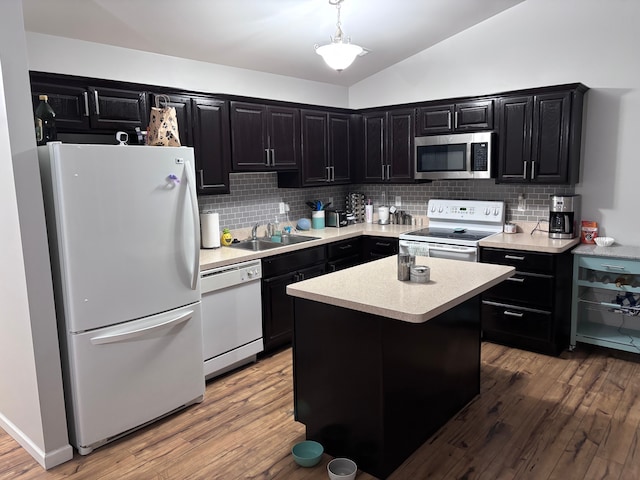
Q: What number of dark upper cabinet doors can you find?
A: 14